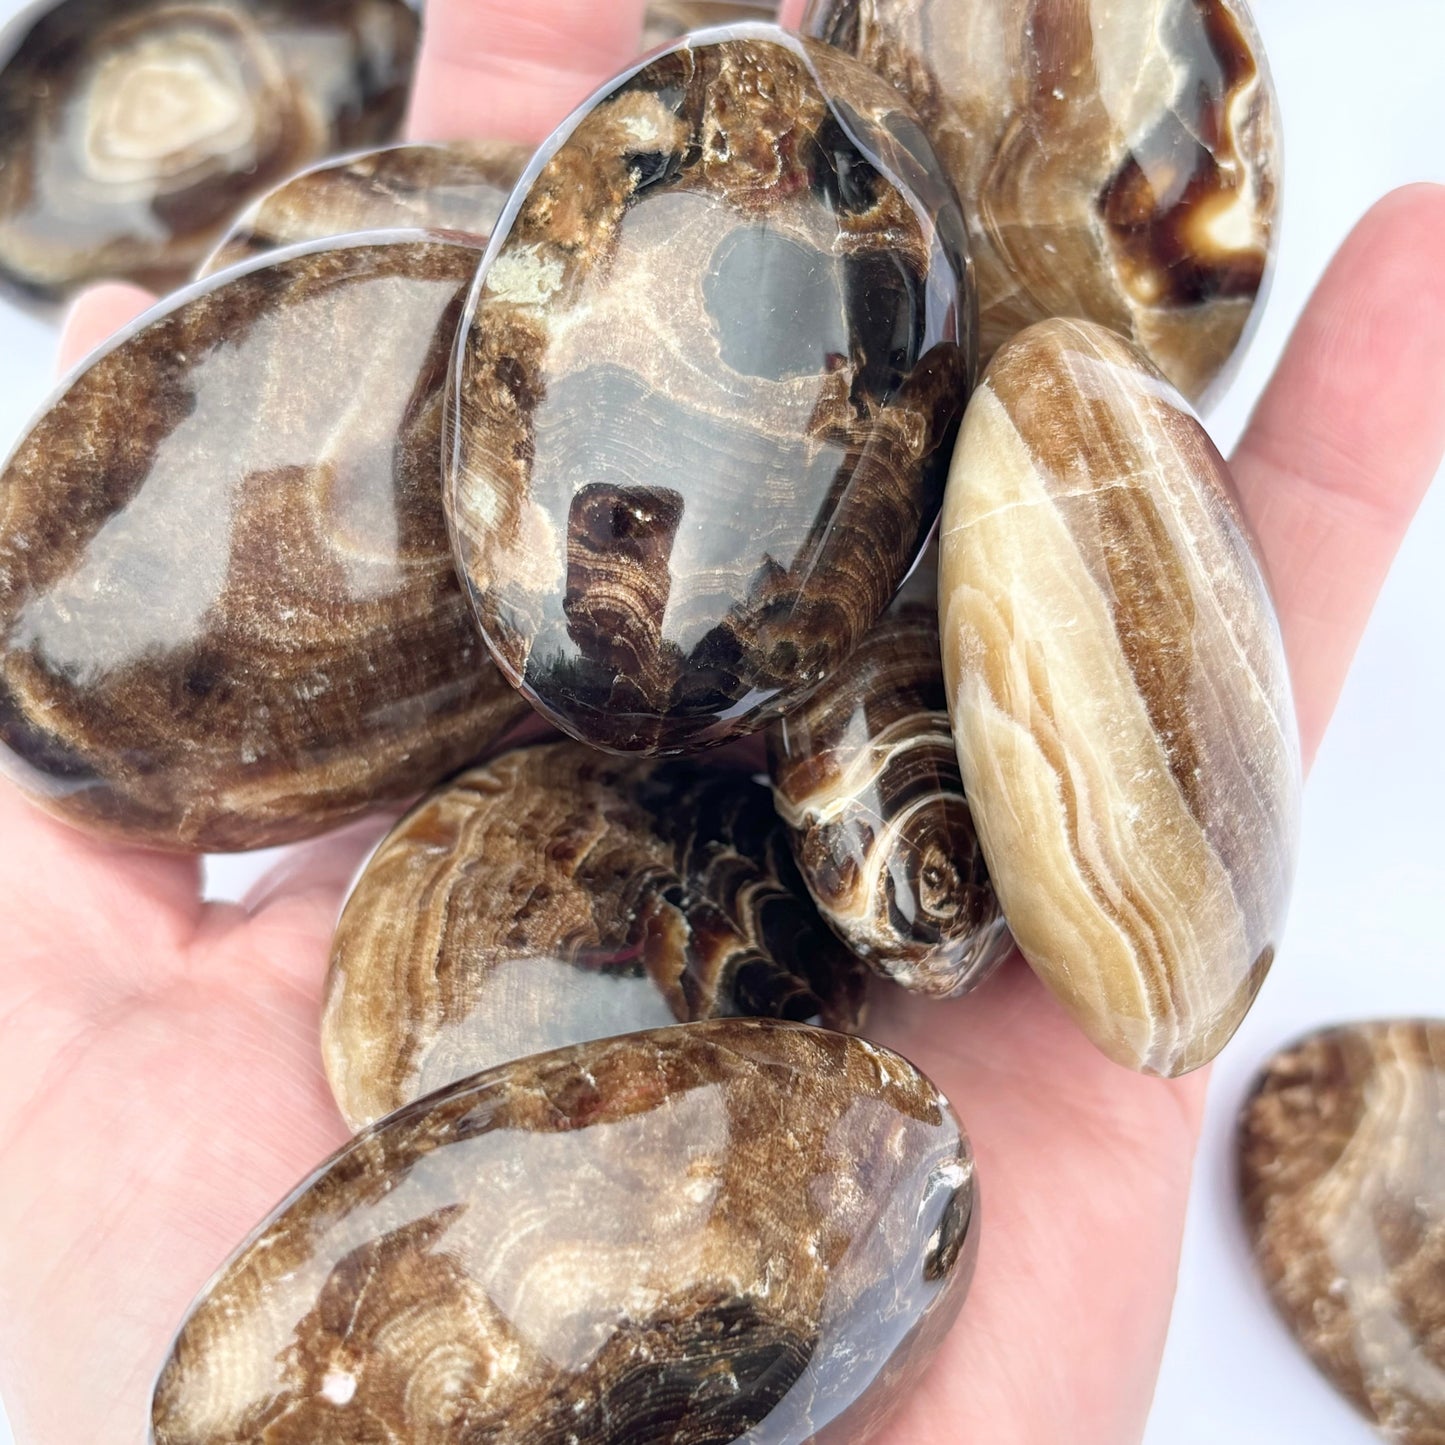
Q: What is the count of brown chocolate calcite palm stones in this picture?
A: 11